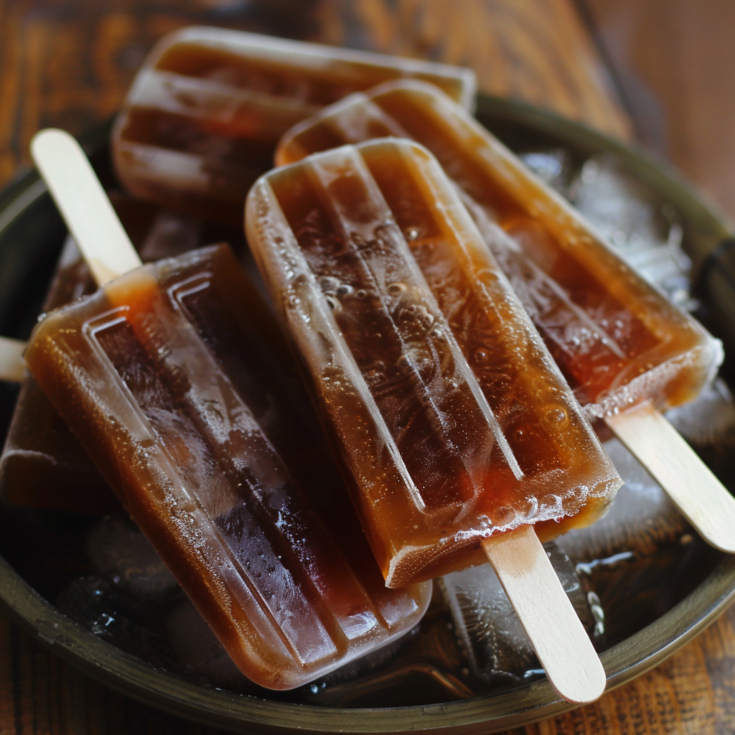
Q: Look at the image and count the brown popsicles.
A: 5